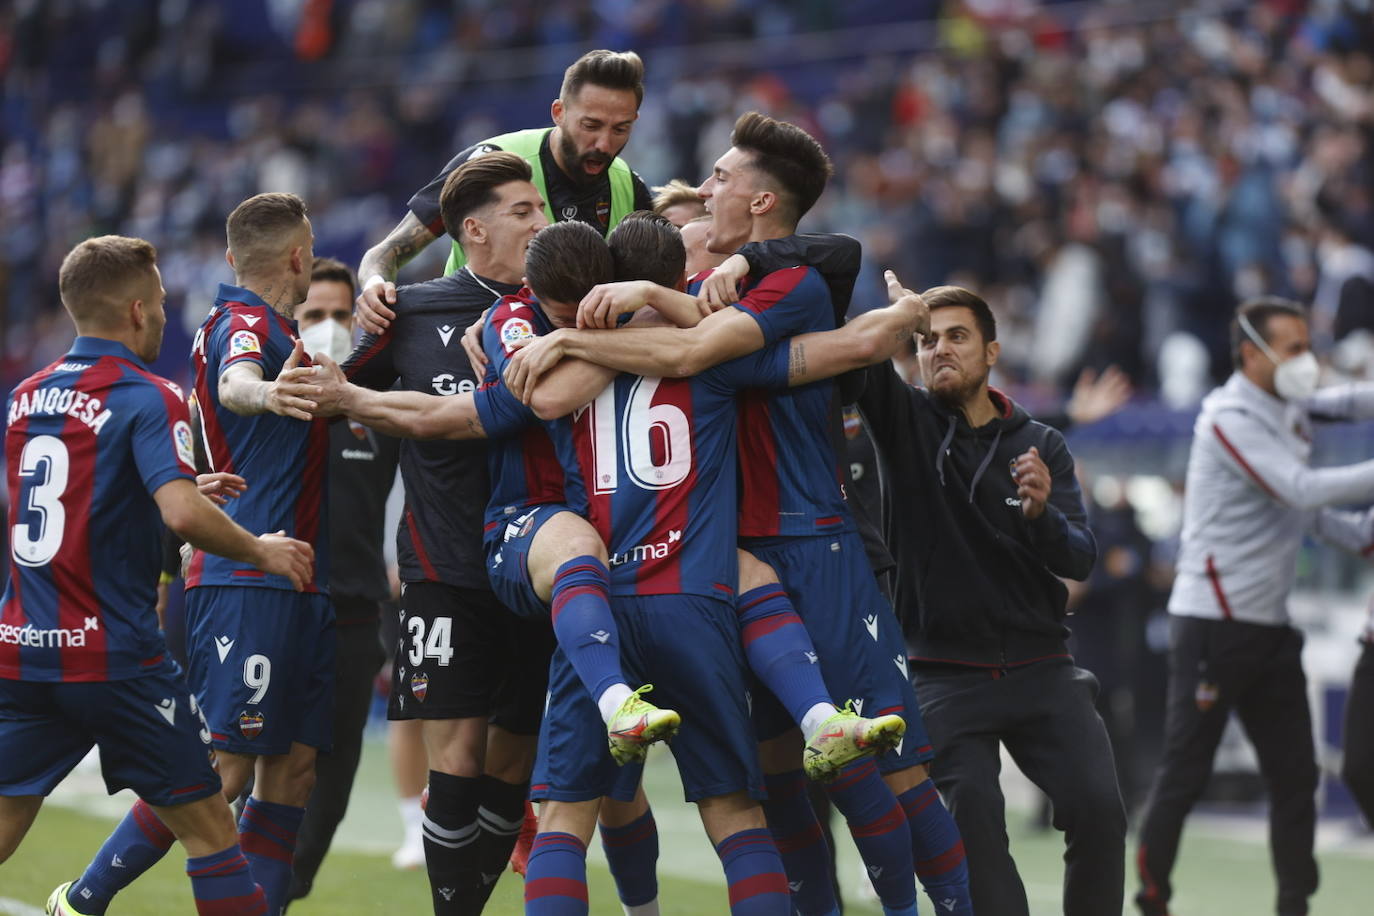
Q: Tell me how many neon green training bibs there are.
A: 1